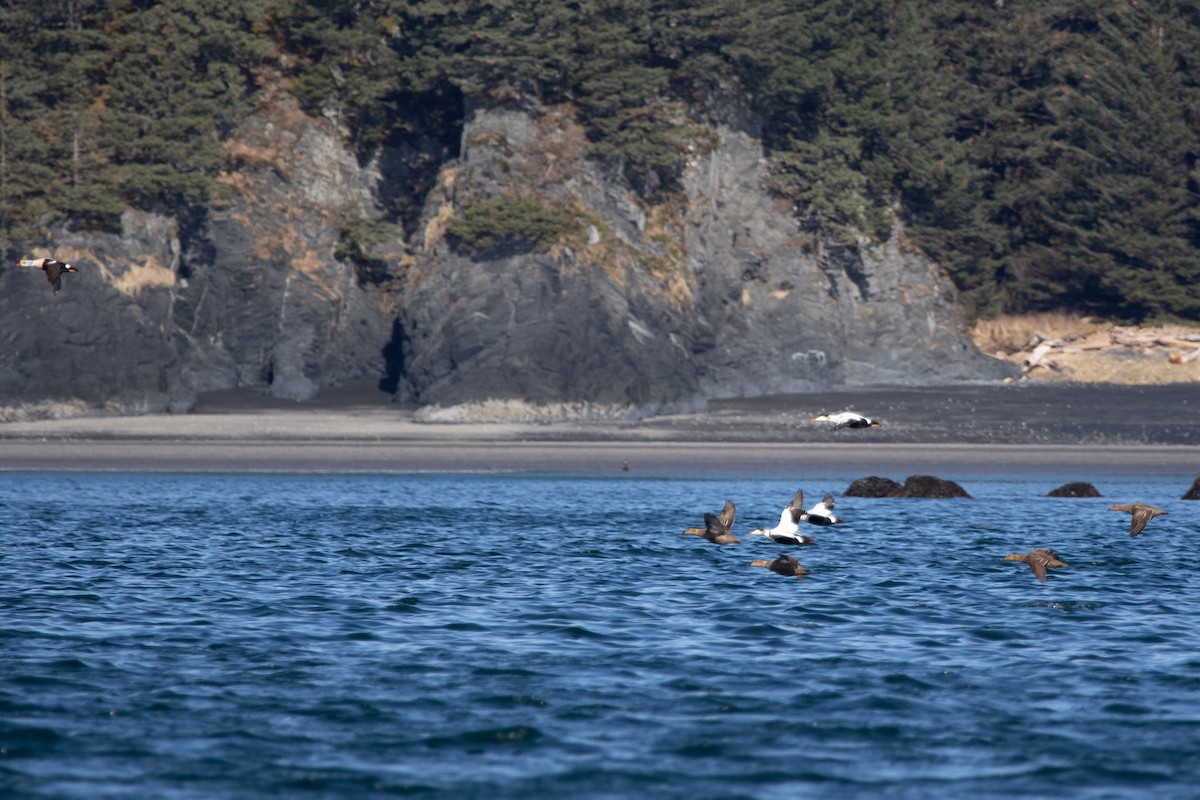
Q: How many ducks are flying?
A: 8